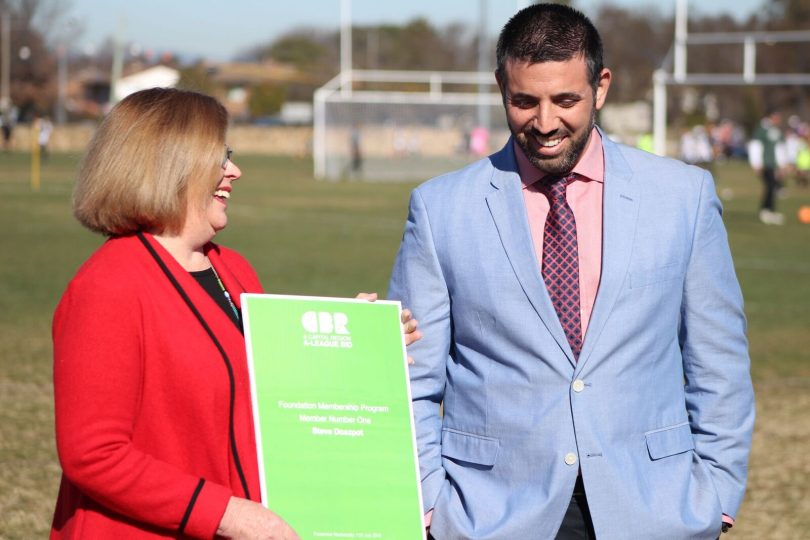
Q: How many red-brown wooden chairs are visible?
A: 0